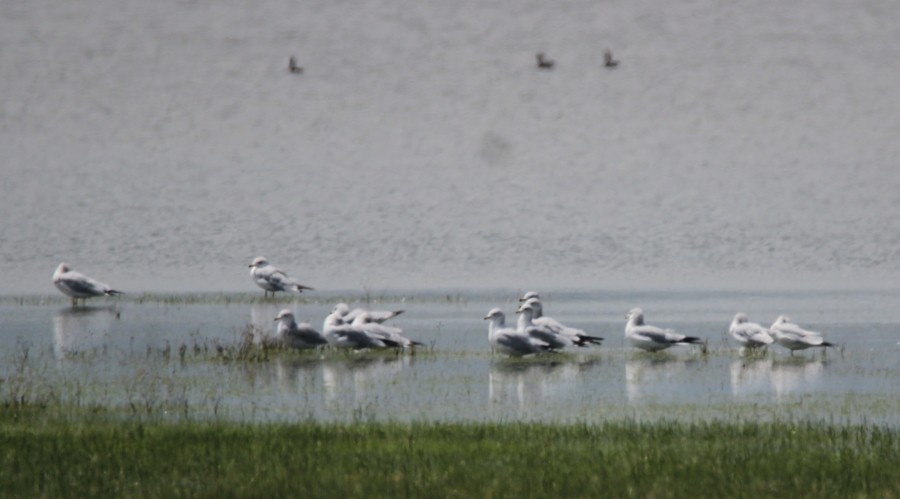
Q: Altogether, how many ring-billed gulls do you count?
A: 13